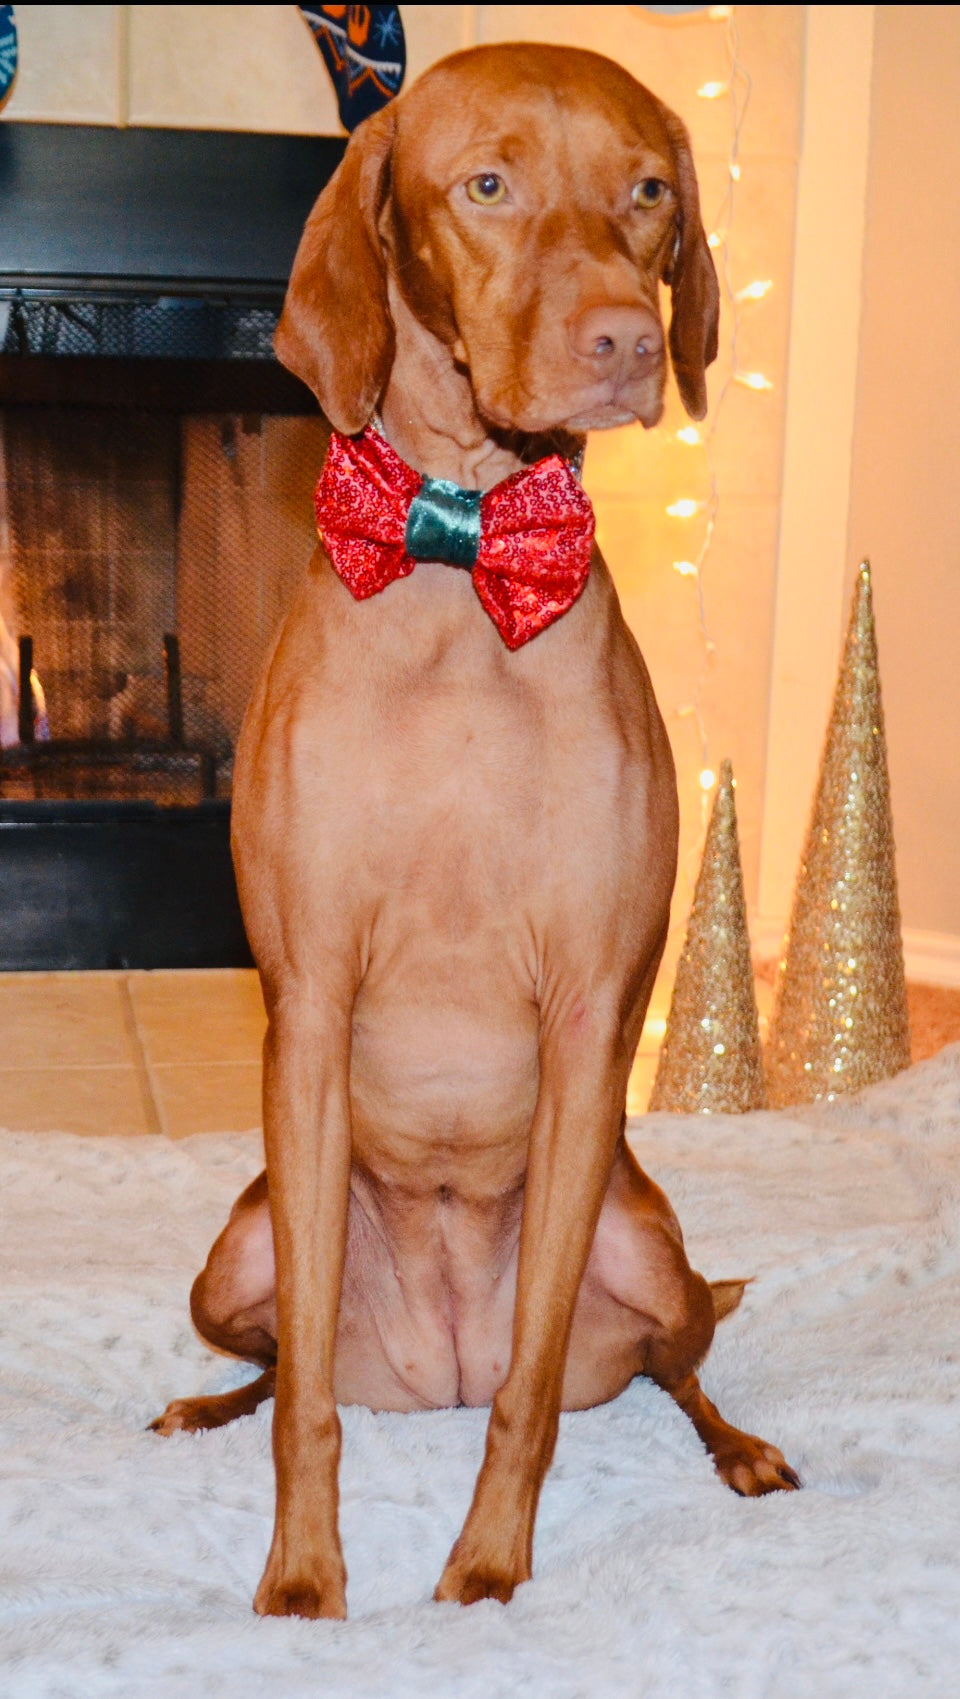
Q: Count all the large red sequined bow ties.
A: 1